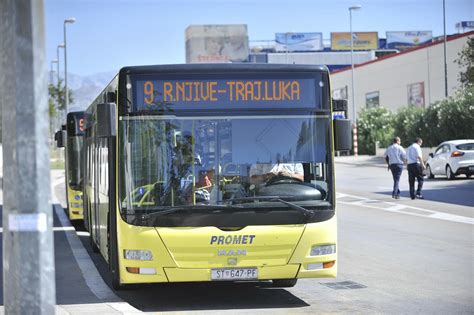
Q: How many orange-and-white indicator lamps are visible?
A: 2